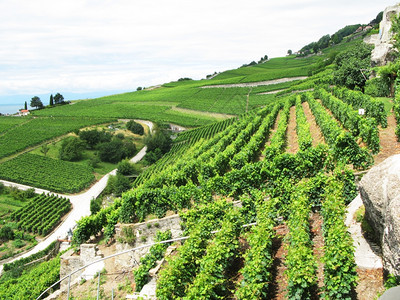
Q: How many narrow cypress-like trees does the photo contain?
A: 2